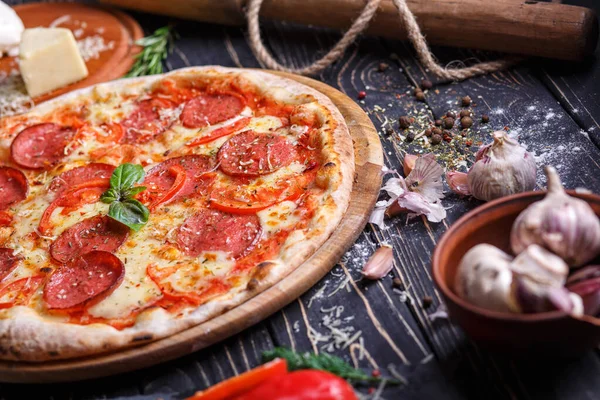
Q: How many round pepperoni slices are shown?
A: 11